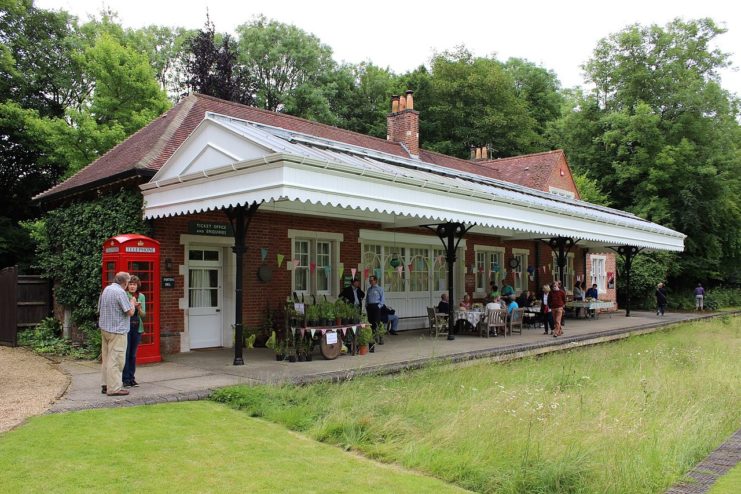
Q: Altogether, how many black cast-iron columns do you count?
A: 4